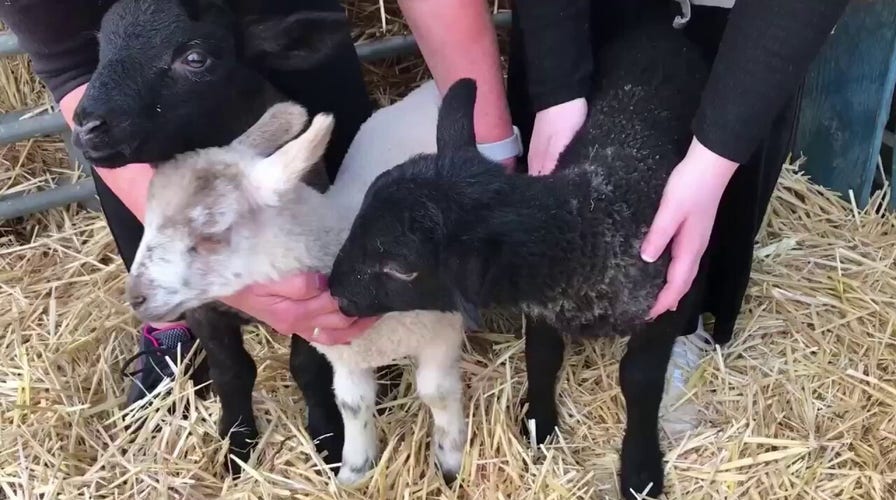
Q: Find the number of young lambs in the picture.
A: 3